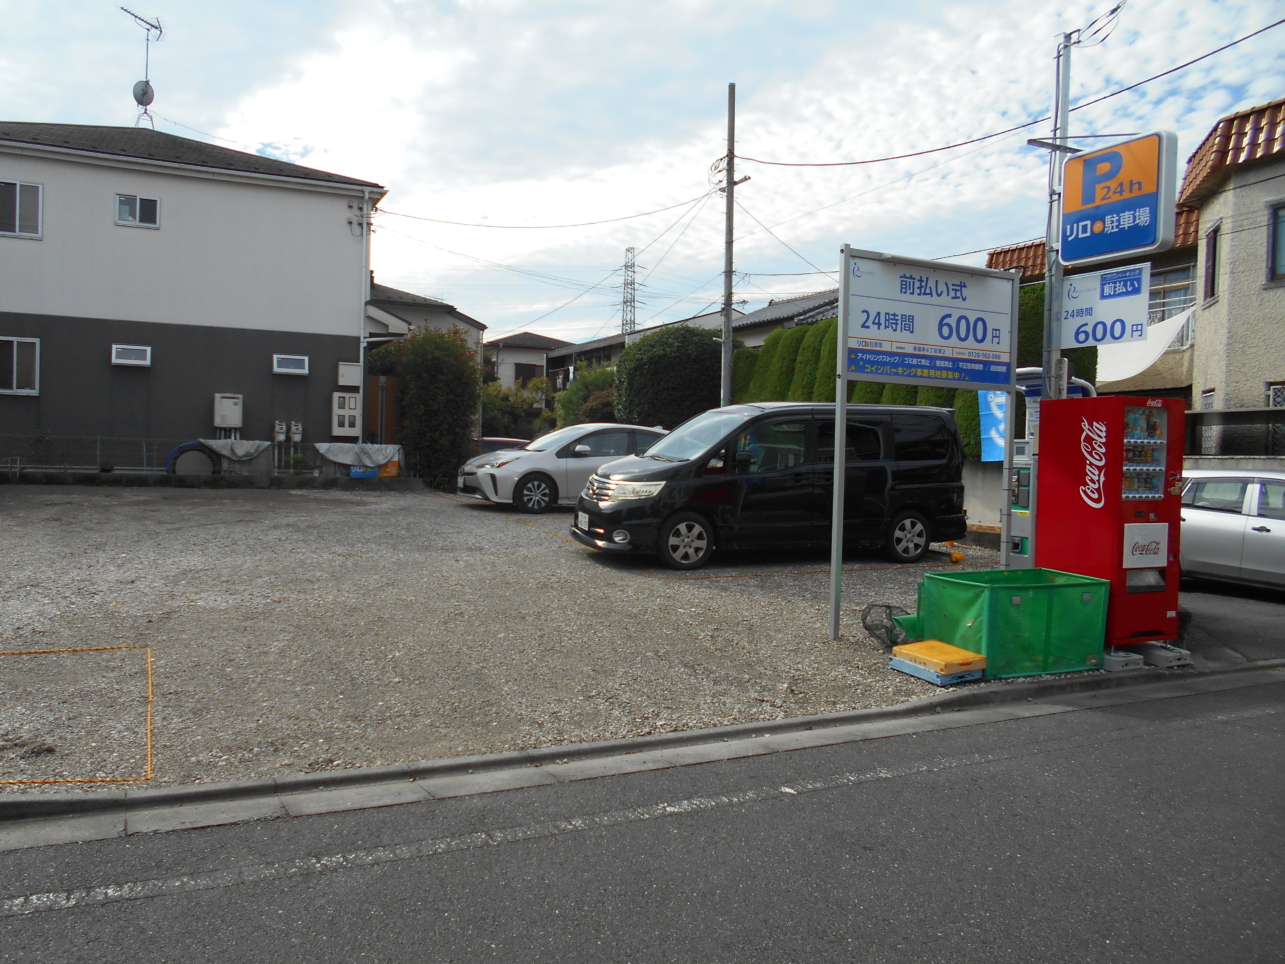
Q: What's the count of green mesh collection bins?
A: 1